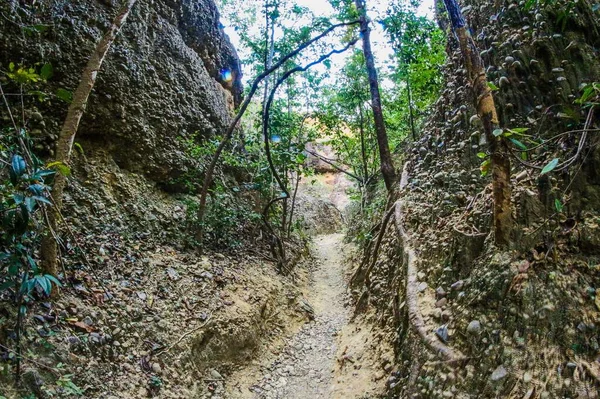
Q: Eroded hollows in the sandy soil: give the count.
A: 1